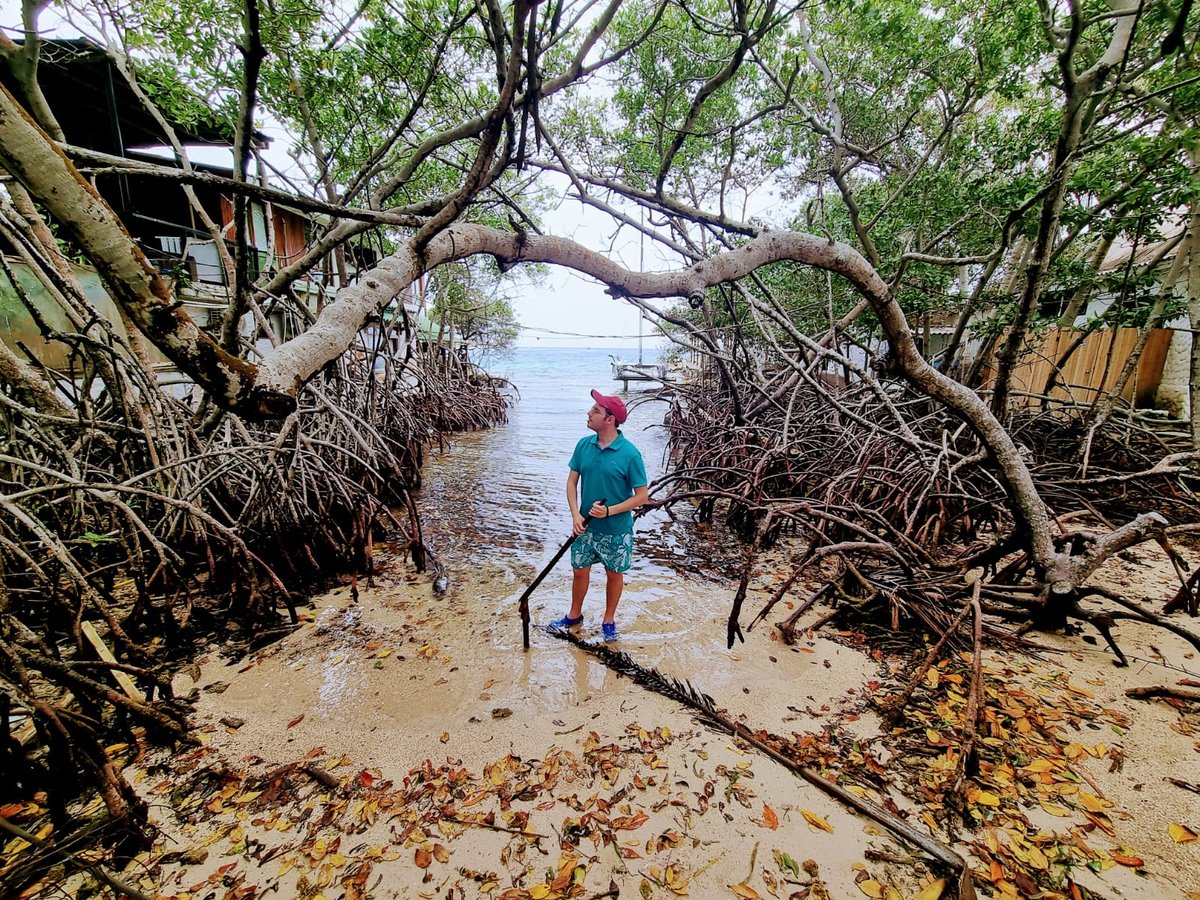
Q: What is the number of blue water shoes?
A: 2